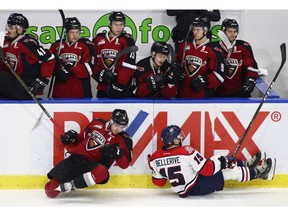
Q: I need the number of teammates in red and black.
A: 7